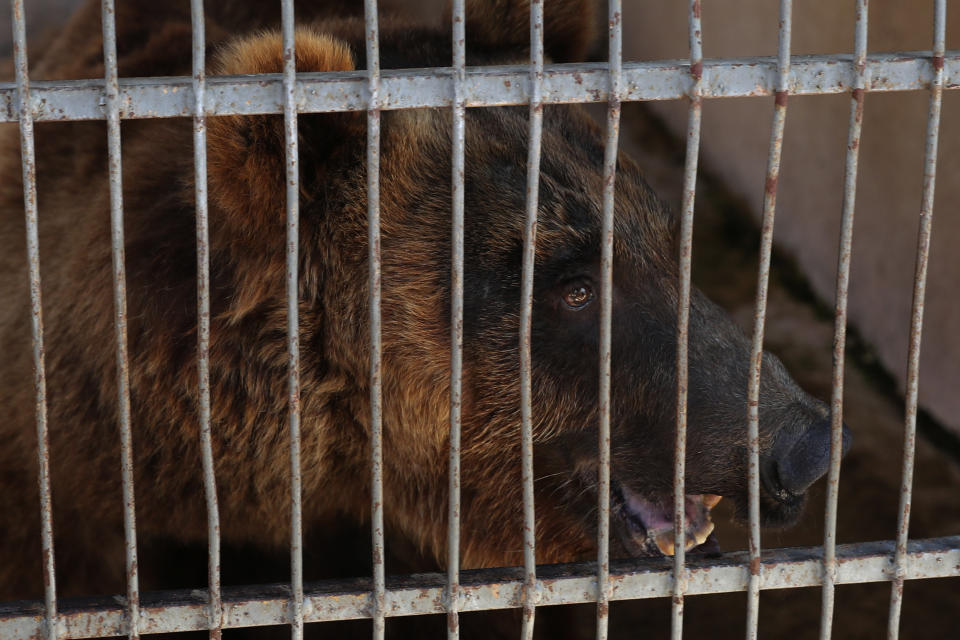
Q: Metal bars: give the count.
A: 14